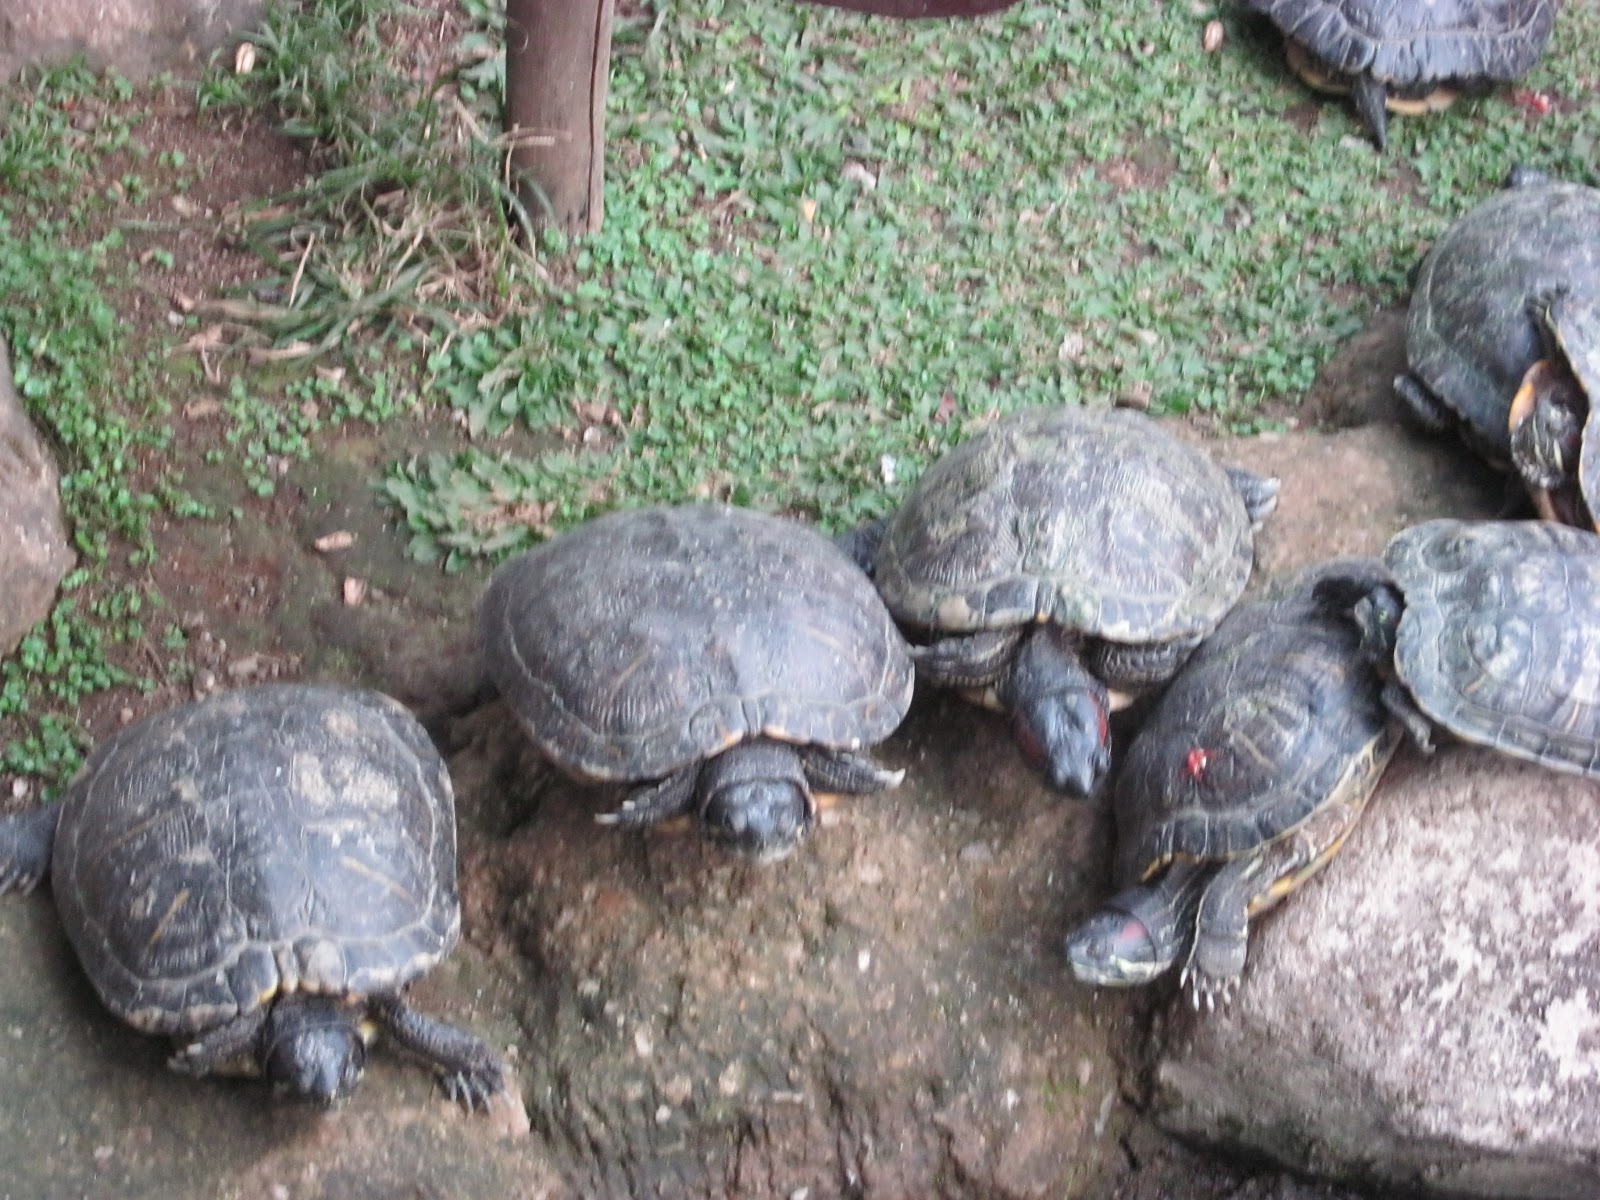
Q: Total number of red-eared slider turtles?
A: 8